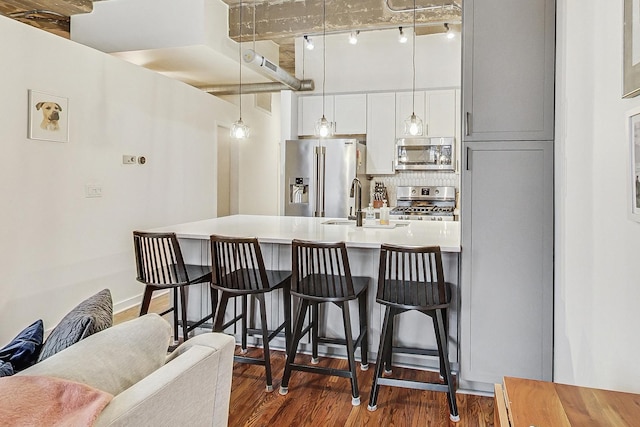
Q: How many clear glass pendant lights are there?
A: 3